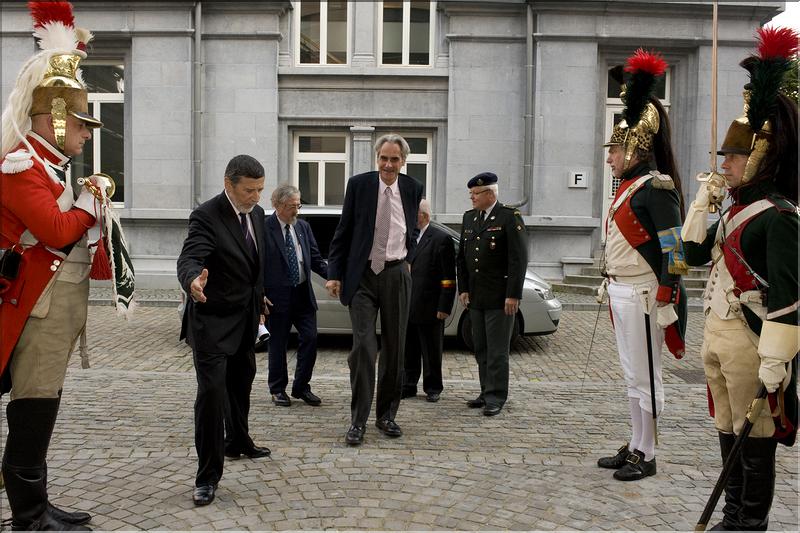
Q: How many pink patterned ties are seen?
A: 1